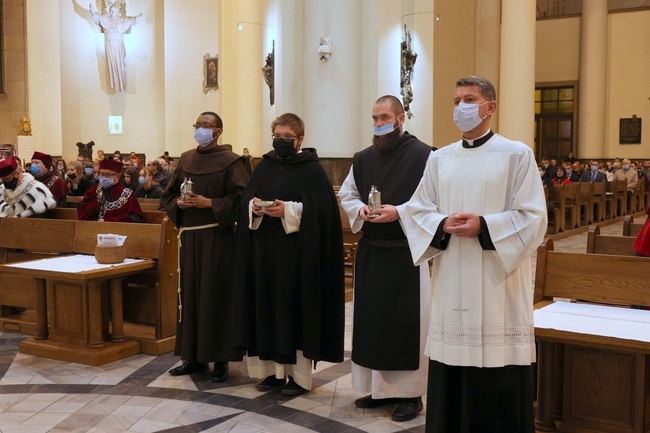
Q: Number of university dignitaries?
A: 3